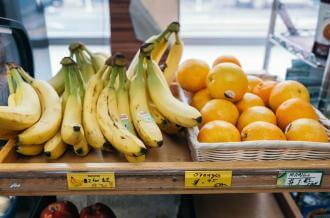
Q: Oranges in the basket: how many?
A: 14